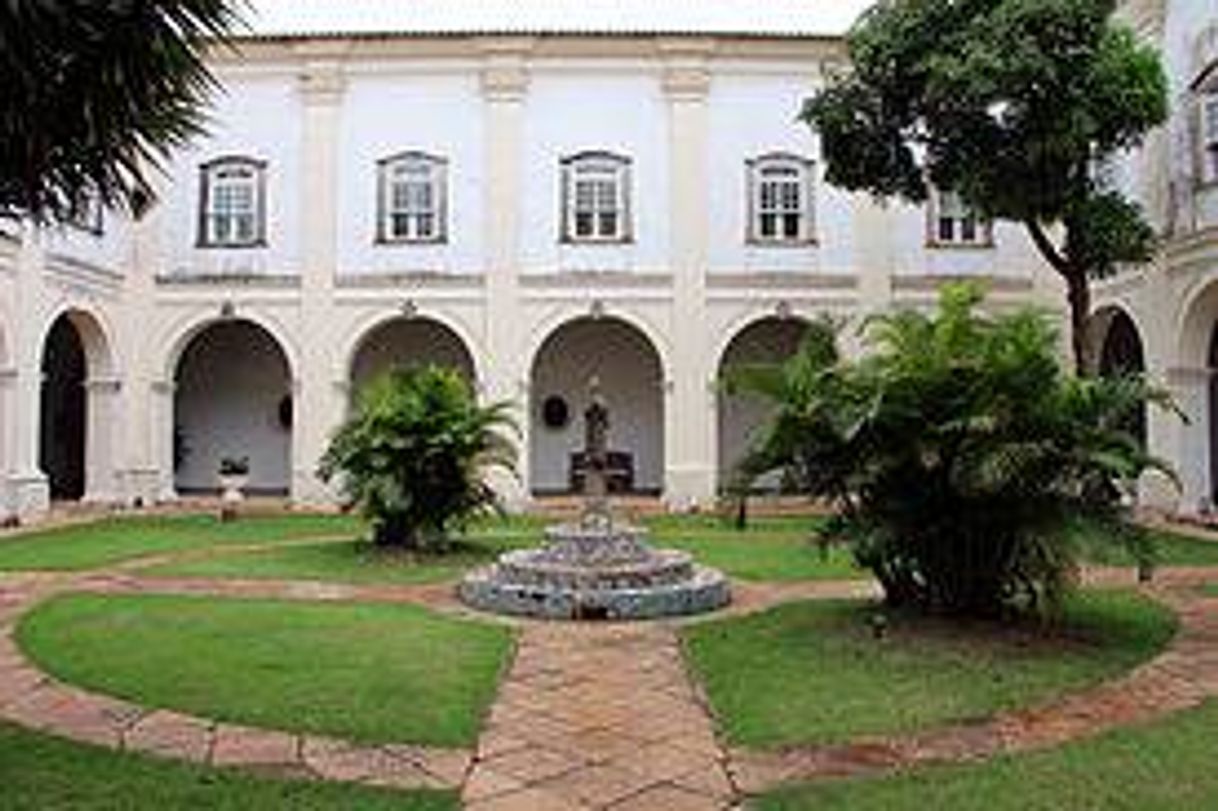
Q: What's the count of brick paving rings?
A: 1